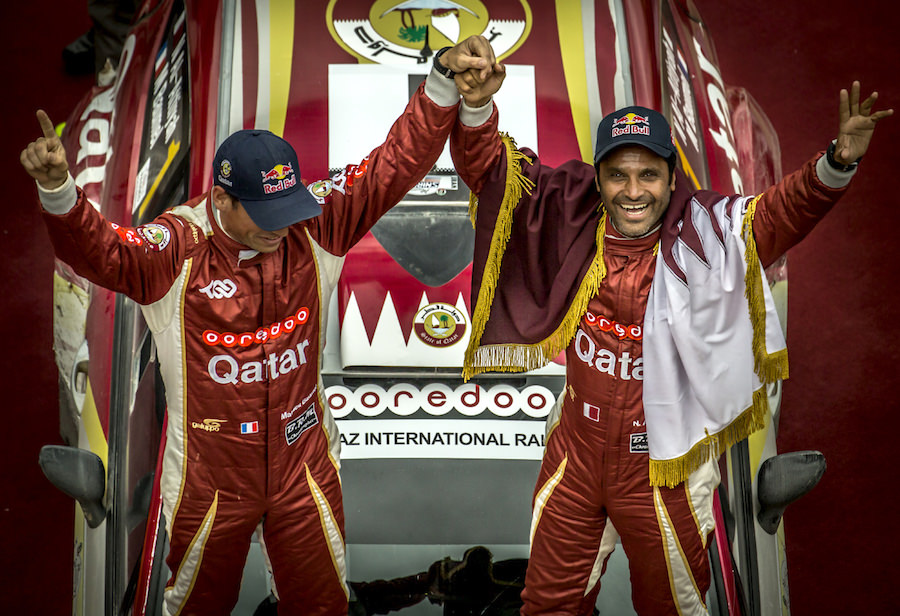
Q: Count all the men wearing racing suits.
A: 2